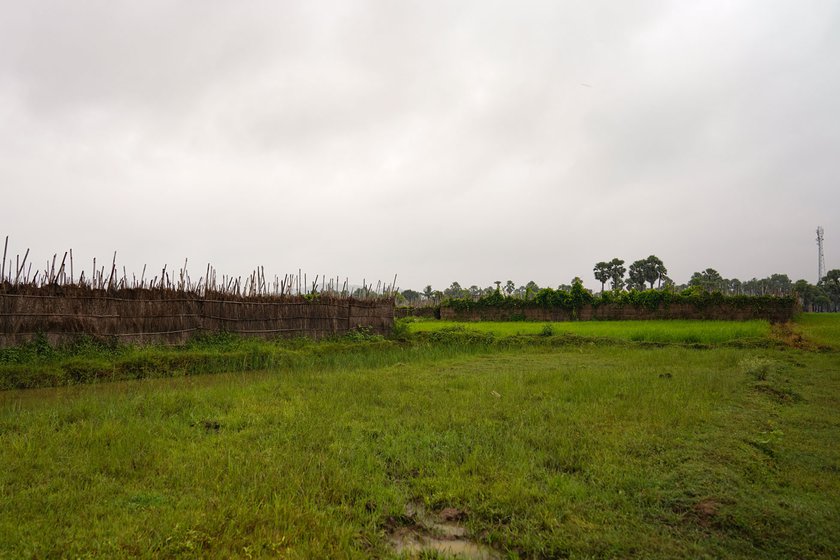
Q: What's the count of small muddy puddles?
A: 1